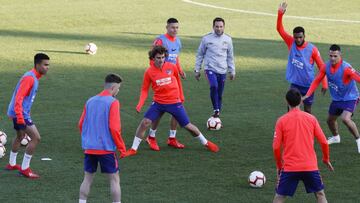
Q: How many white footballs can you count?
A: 6